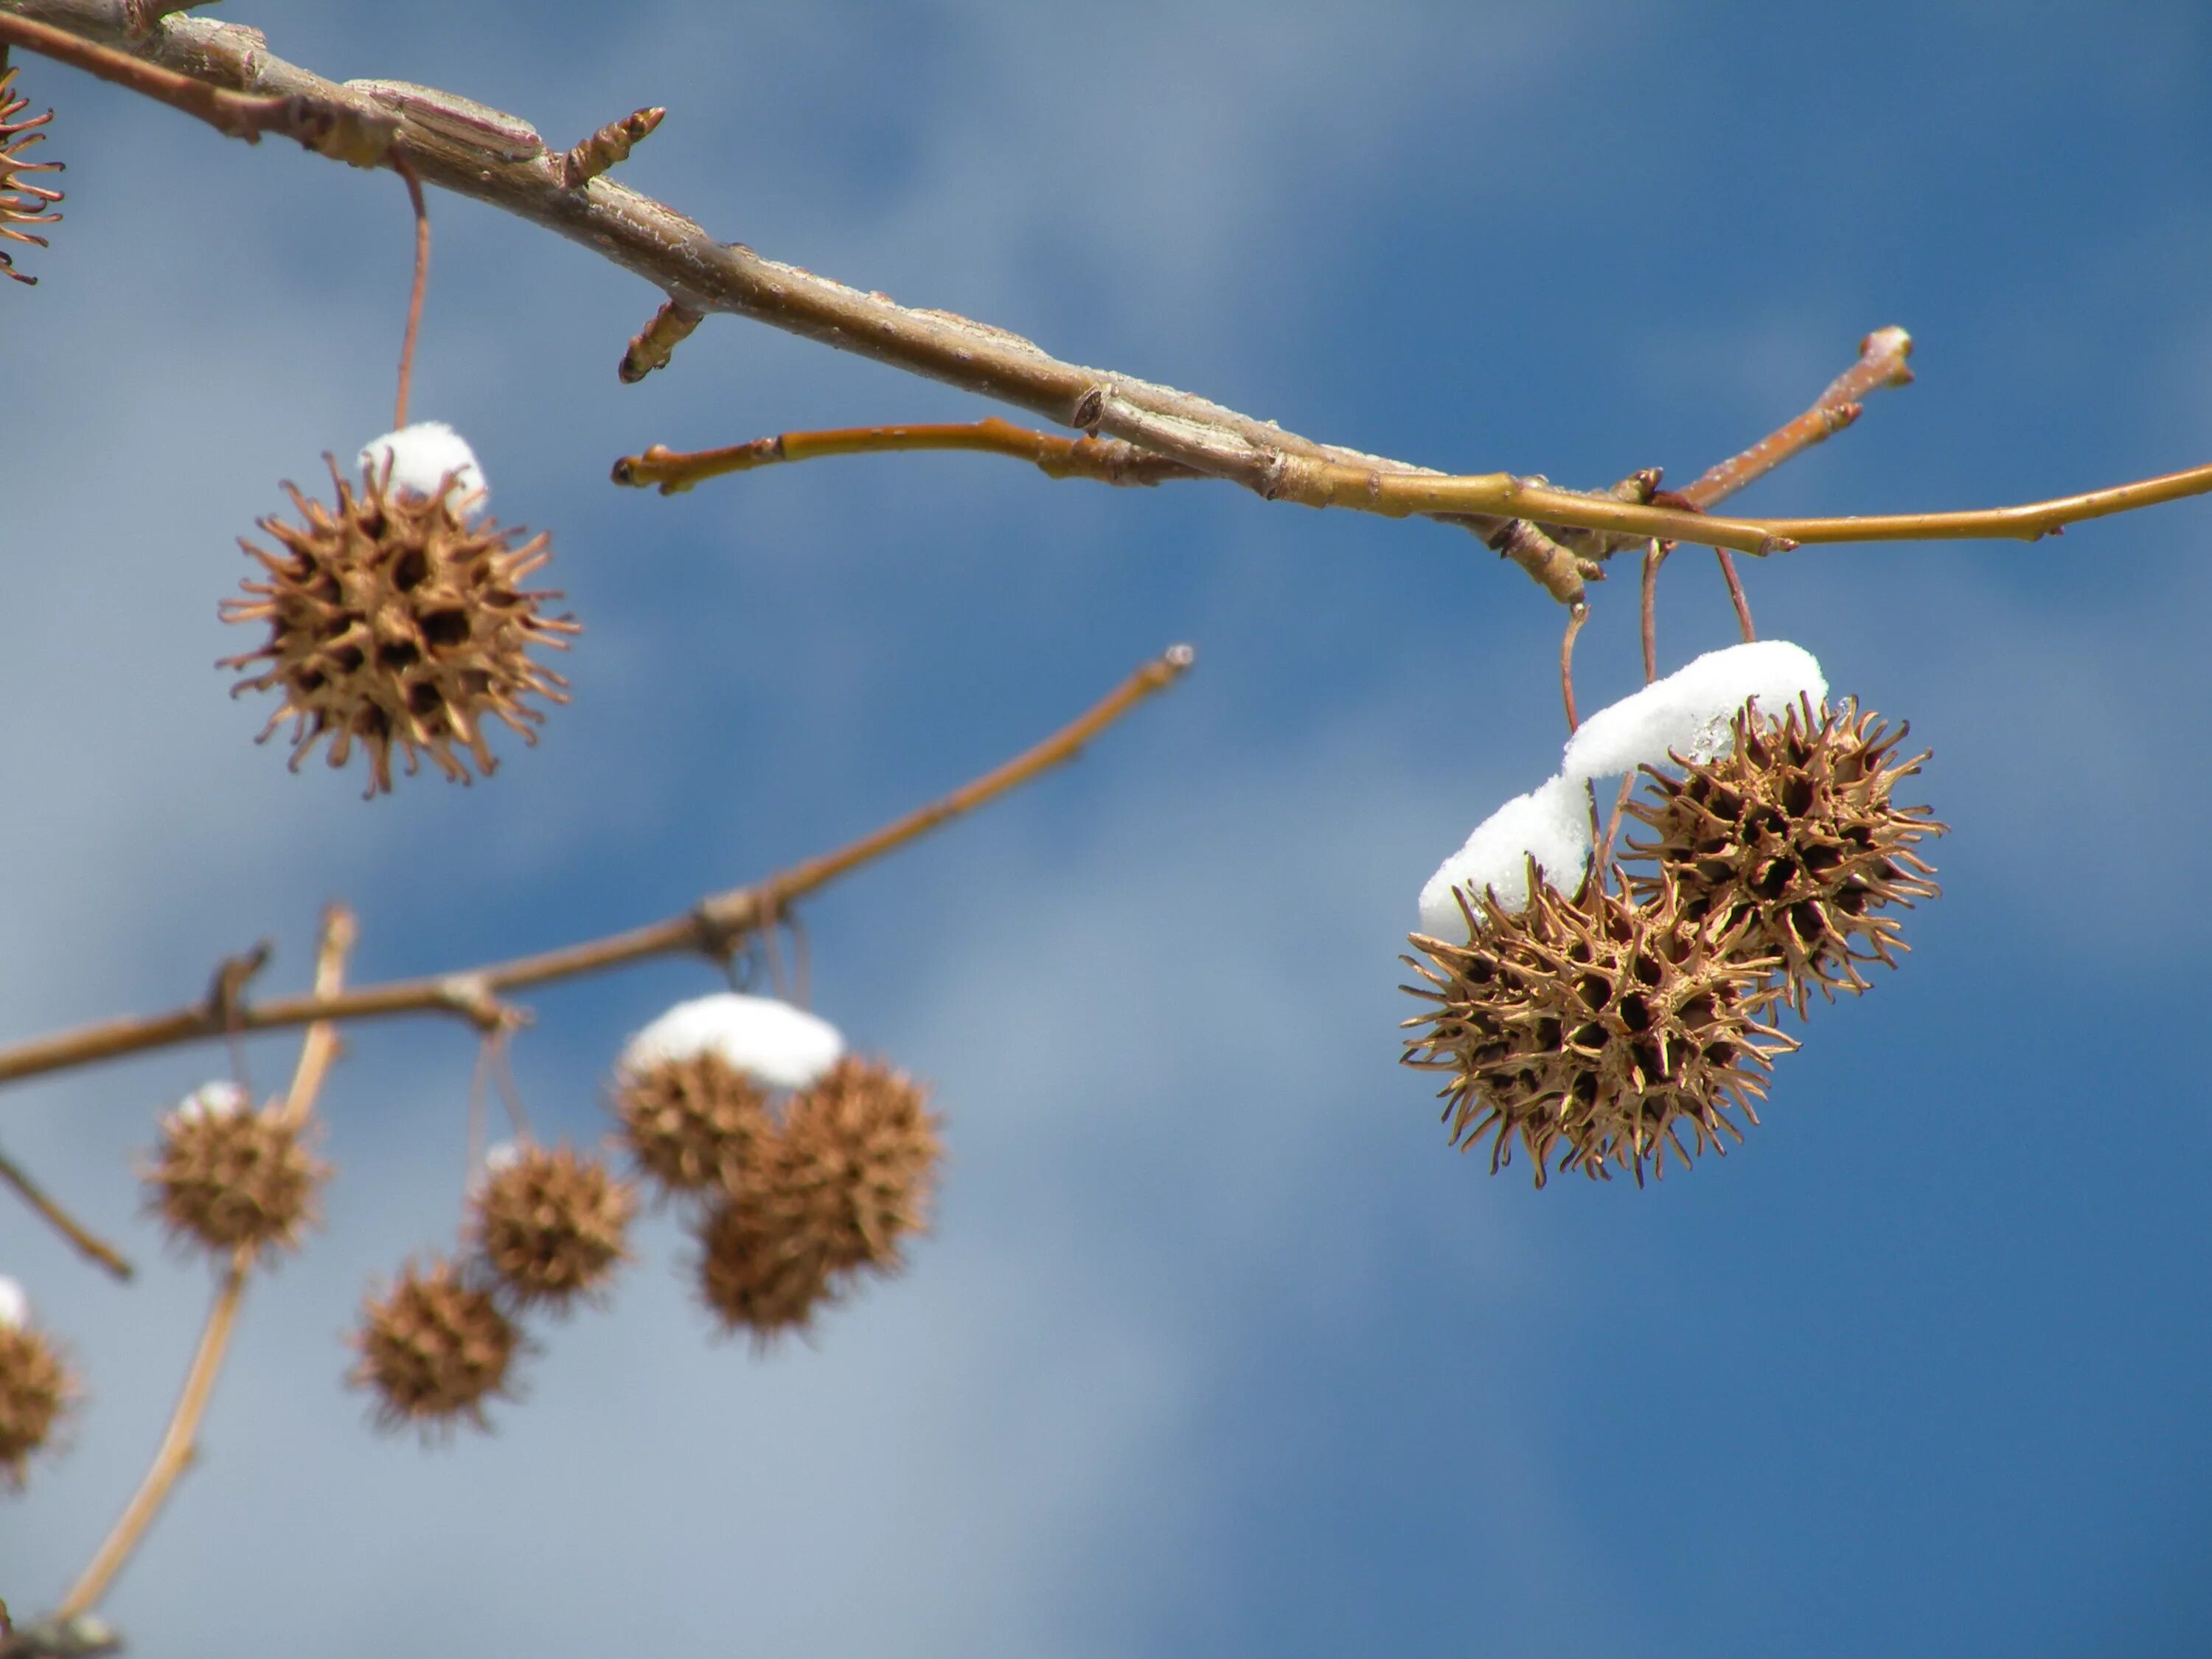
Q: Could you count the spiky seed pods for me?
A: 11